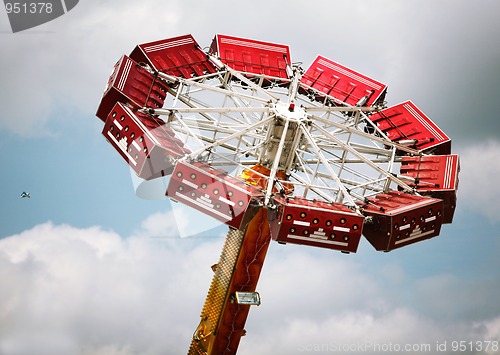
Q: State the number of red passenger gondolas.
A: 10